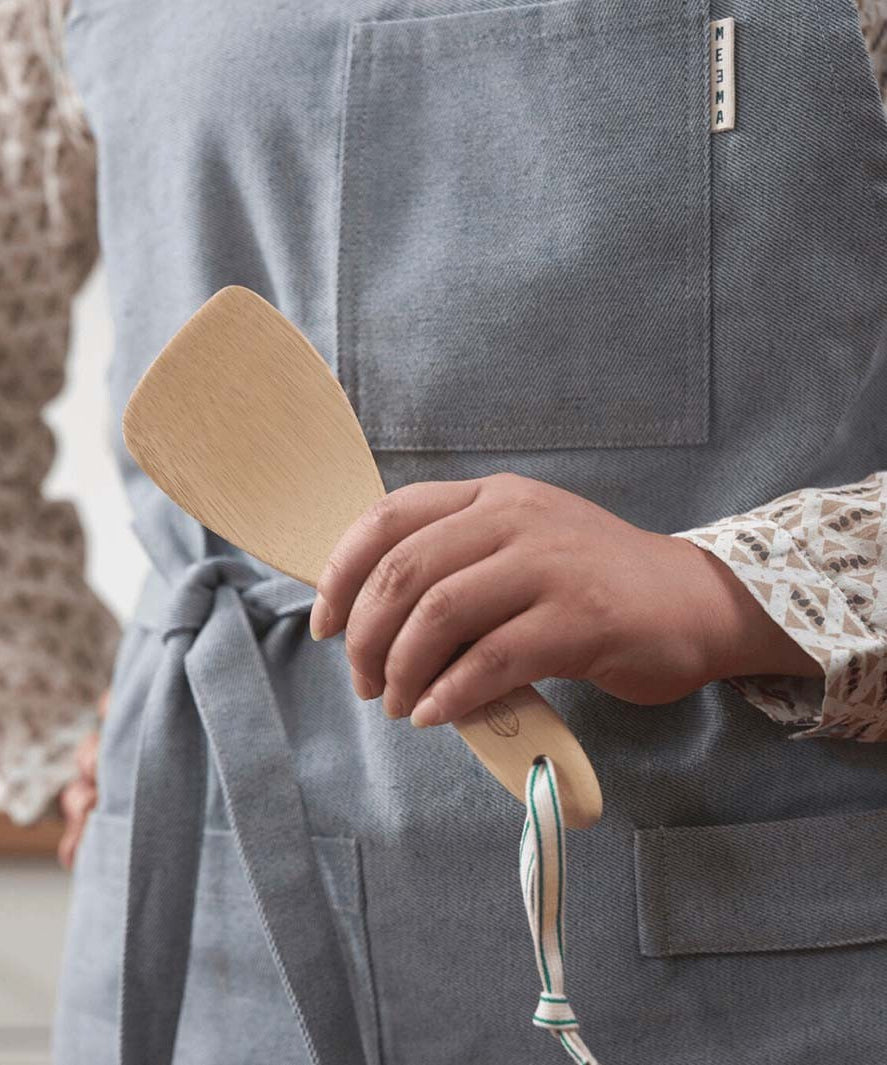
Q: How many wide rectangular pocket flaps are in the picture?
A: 1